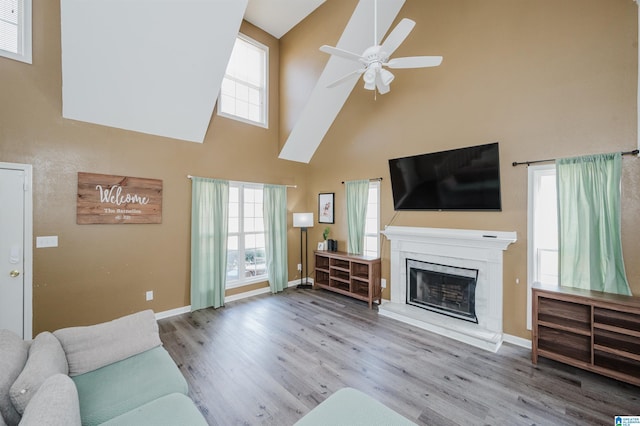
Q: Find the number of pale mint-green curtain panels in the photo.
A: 4